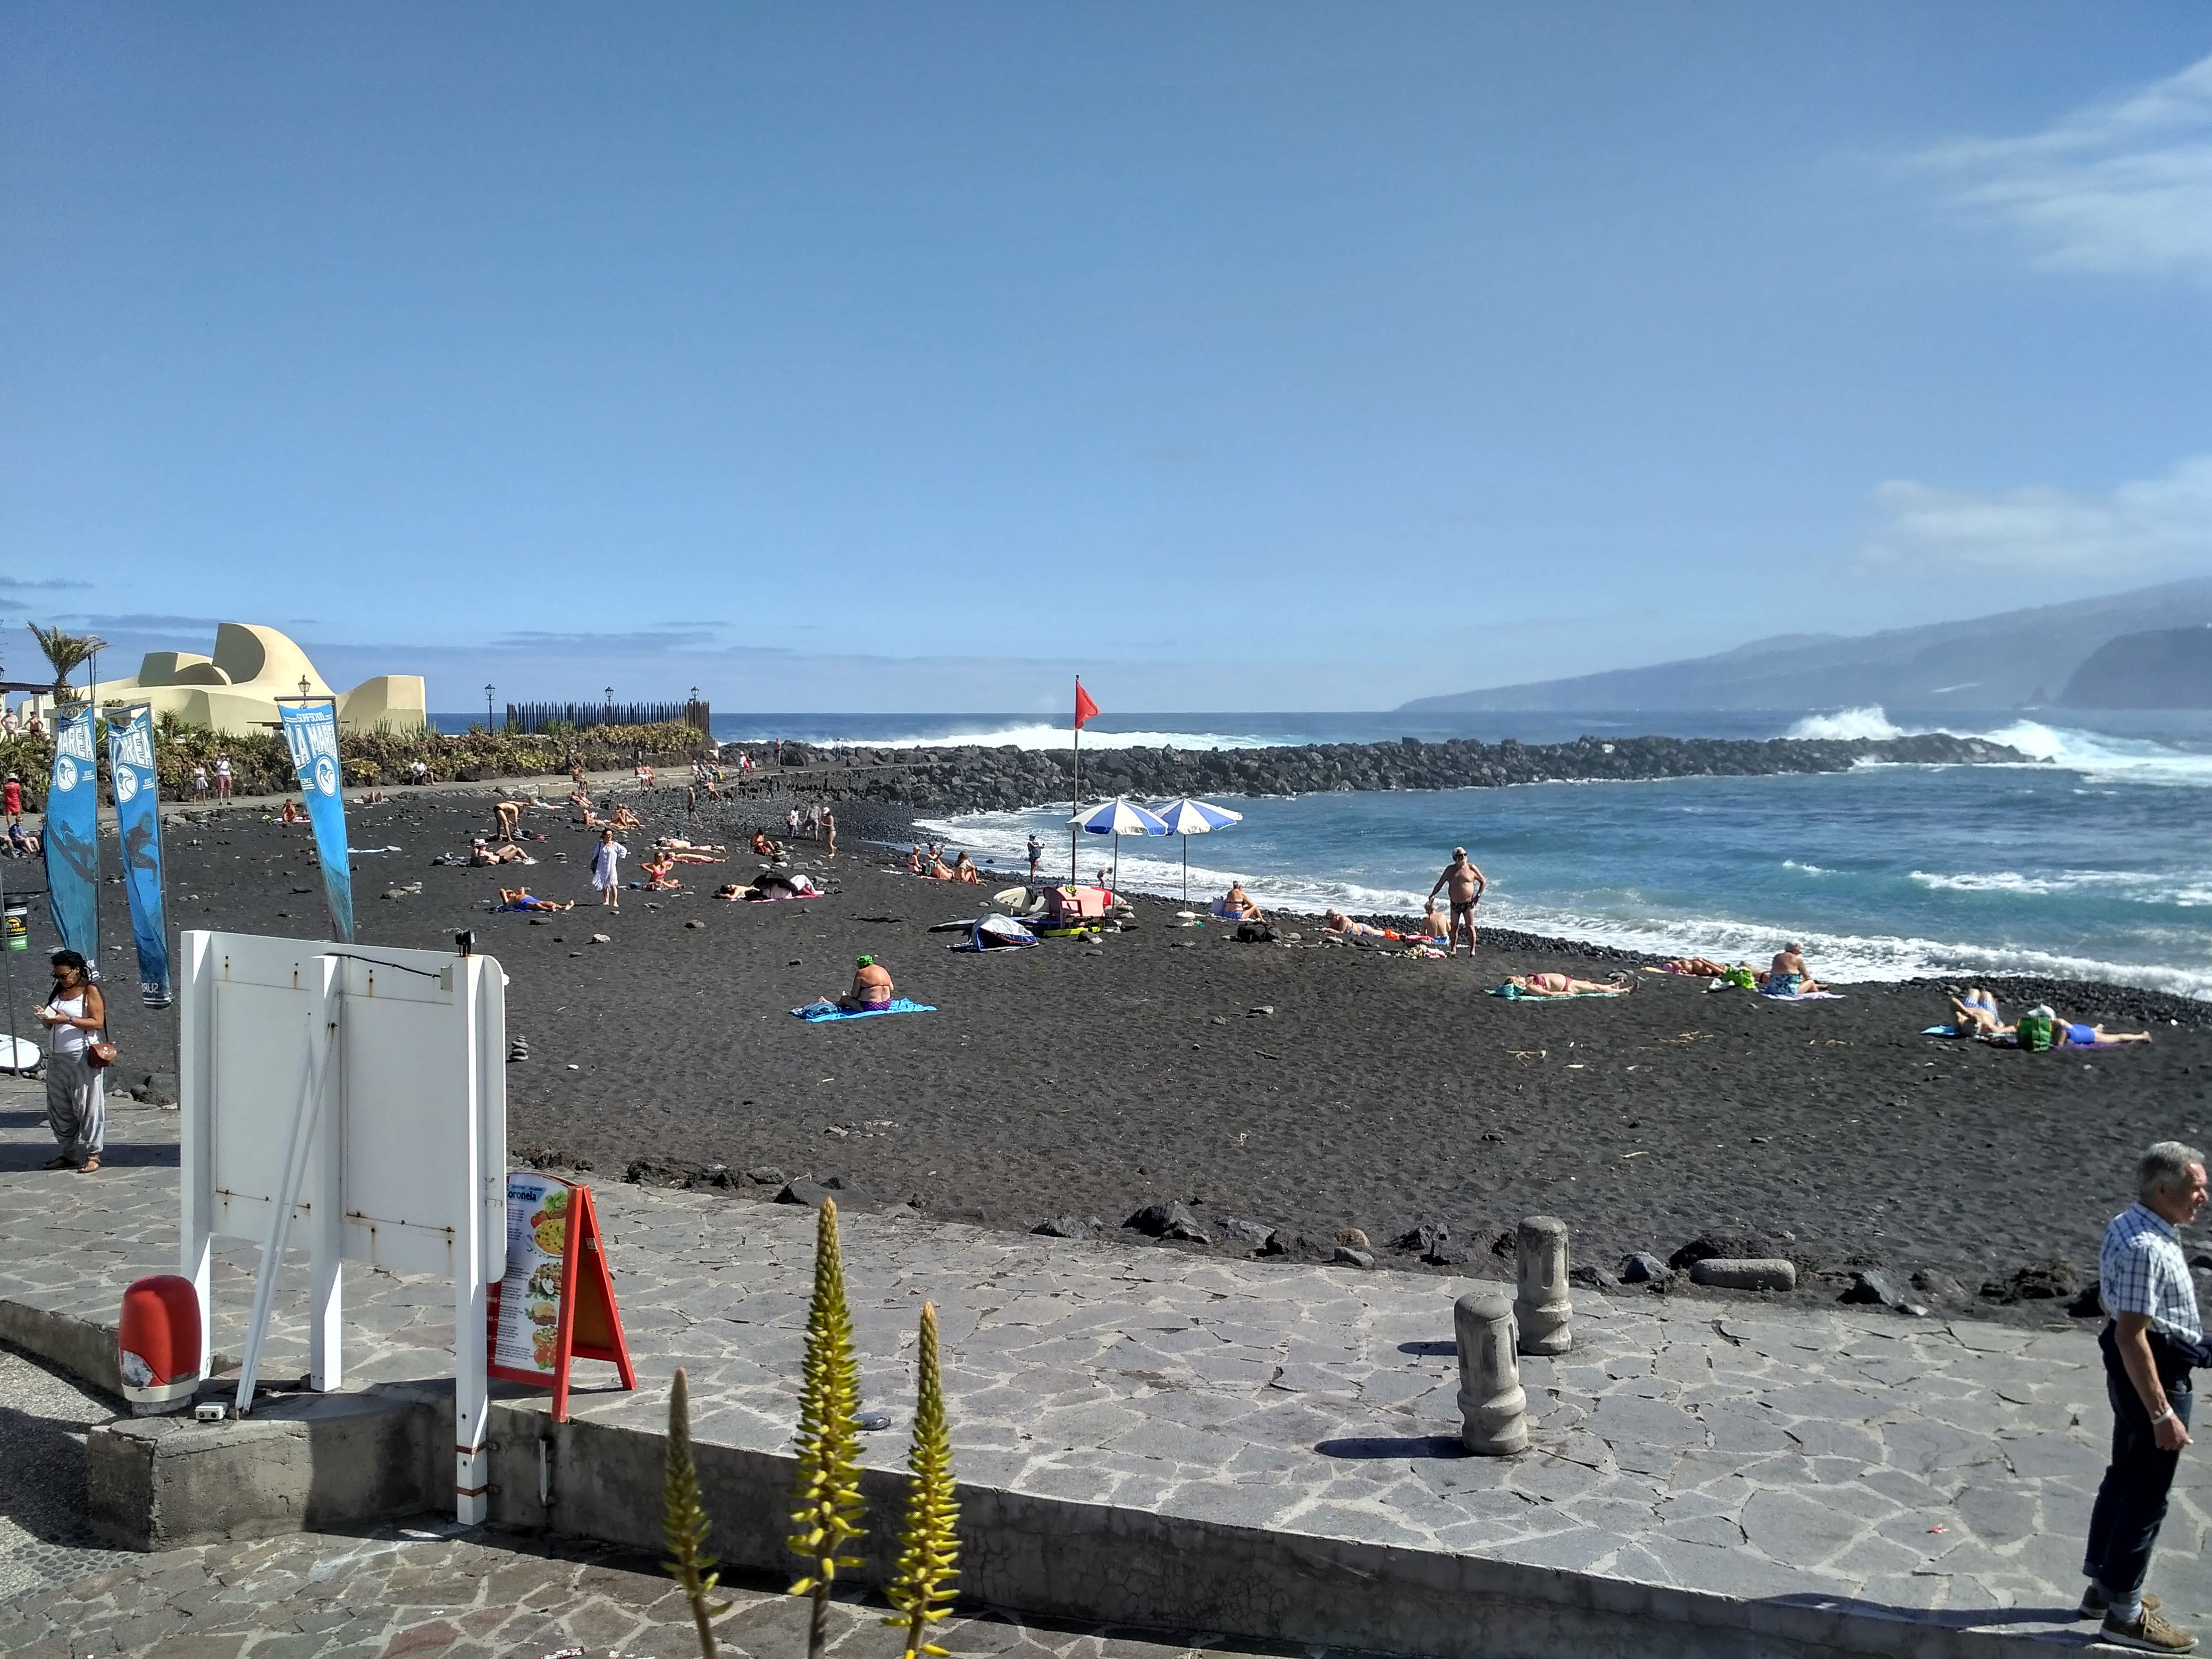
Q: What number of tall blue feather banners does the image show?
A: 3